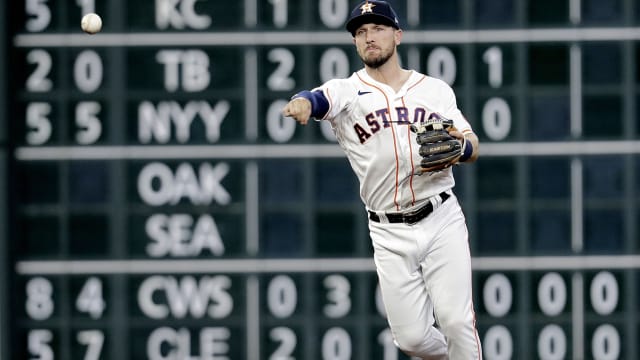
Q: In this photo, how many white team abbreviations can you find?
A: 7